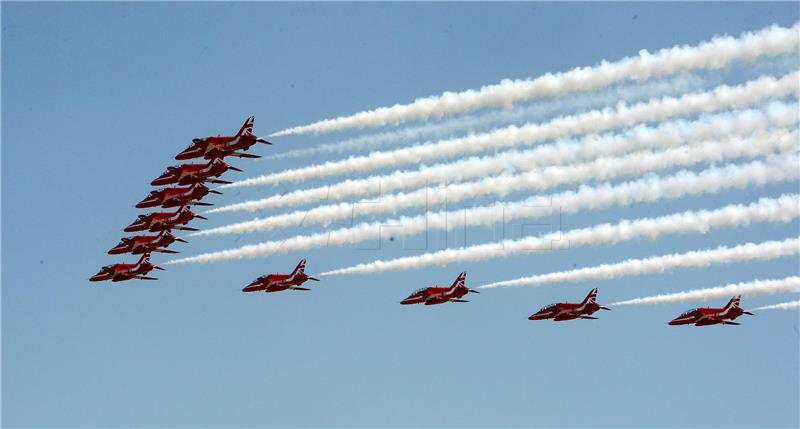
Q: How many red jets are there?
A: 10